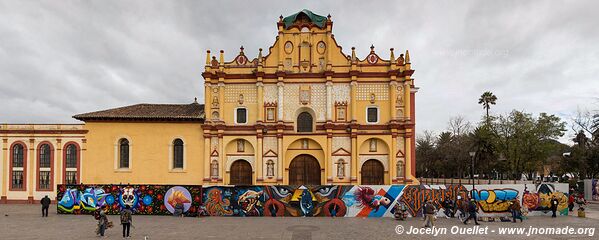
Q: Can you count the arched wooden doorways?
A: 3